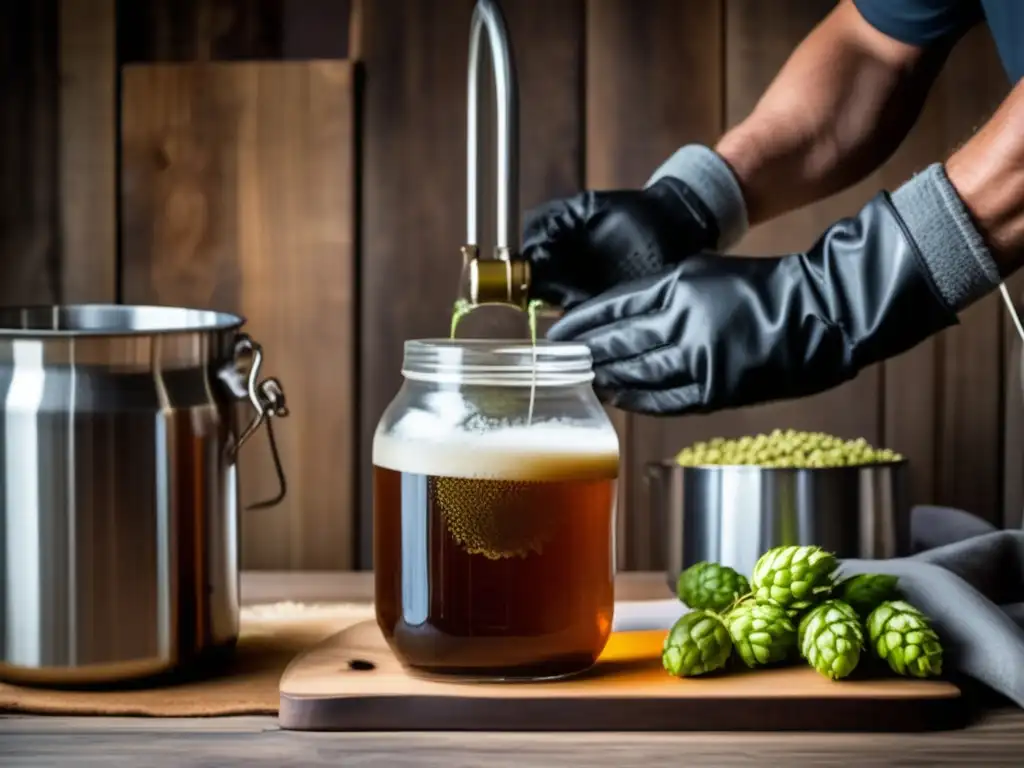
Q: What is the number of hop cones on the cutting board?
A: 7